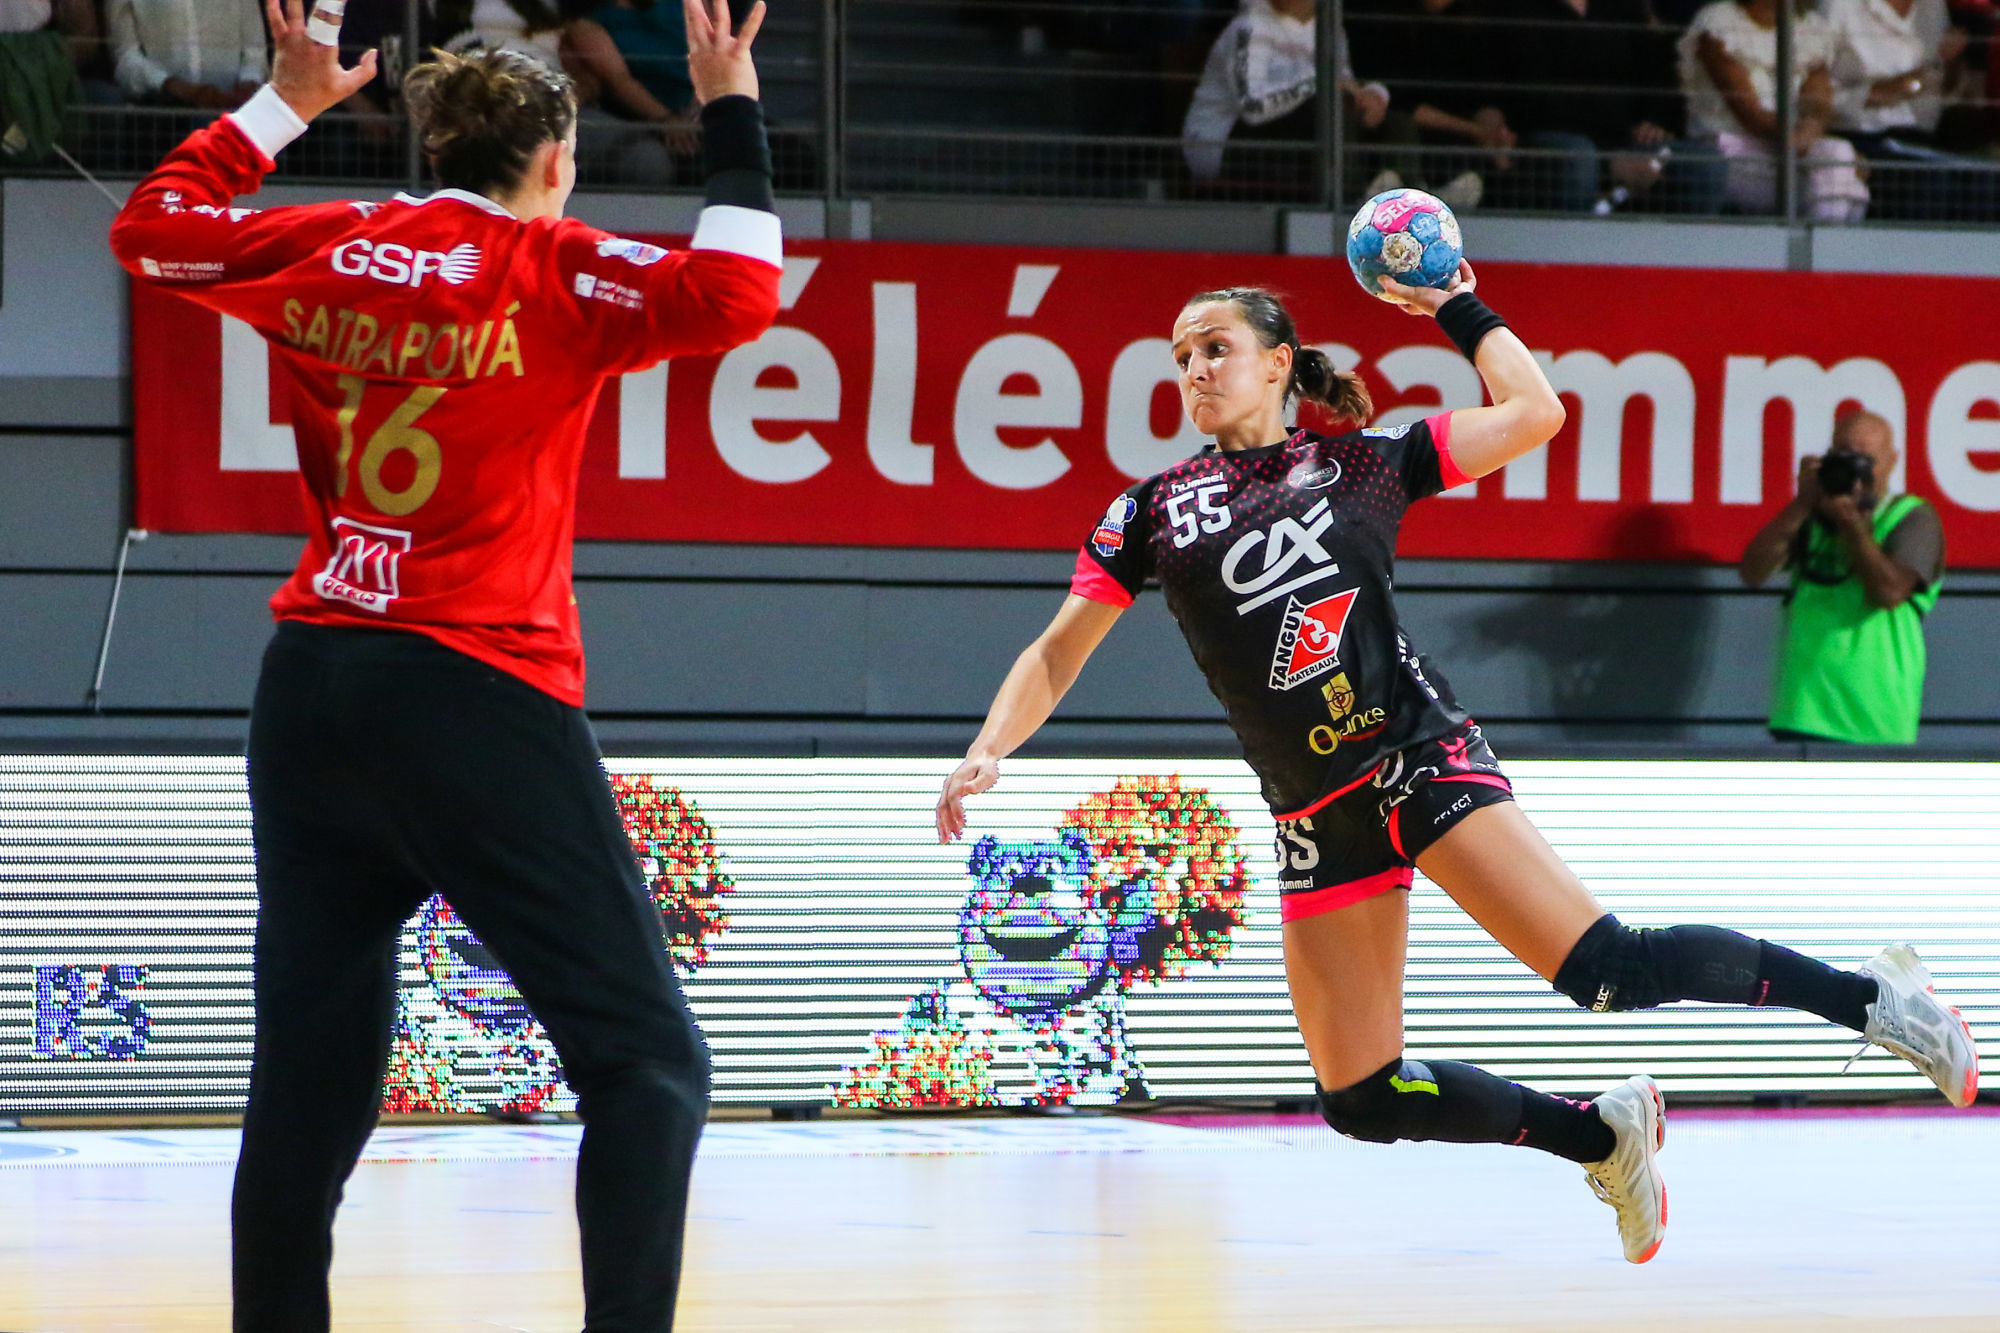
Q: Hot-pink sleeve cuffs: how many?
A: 2